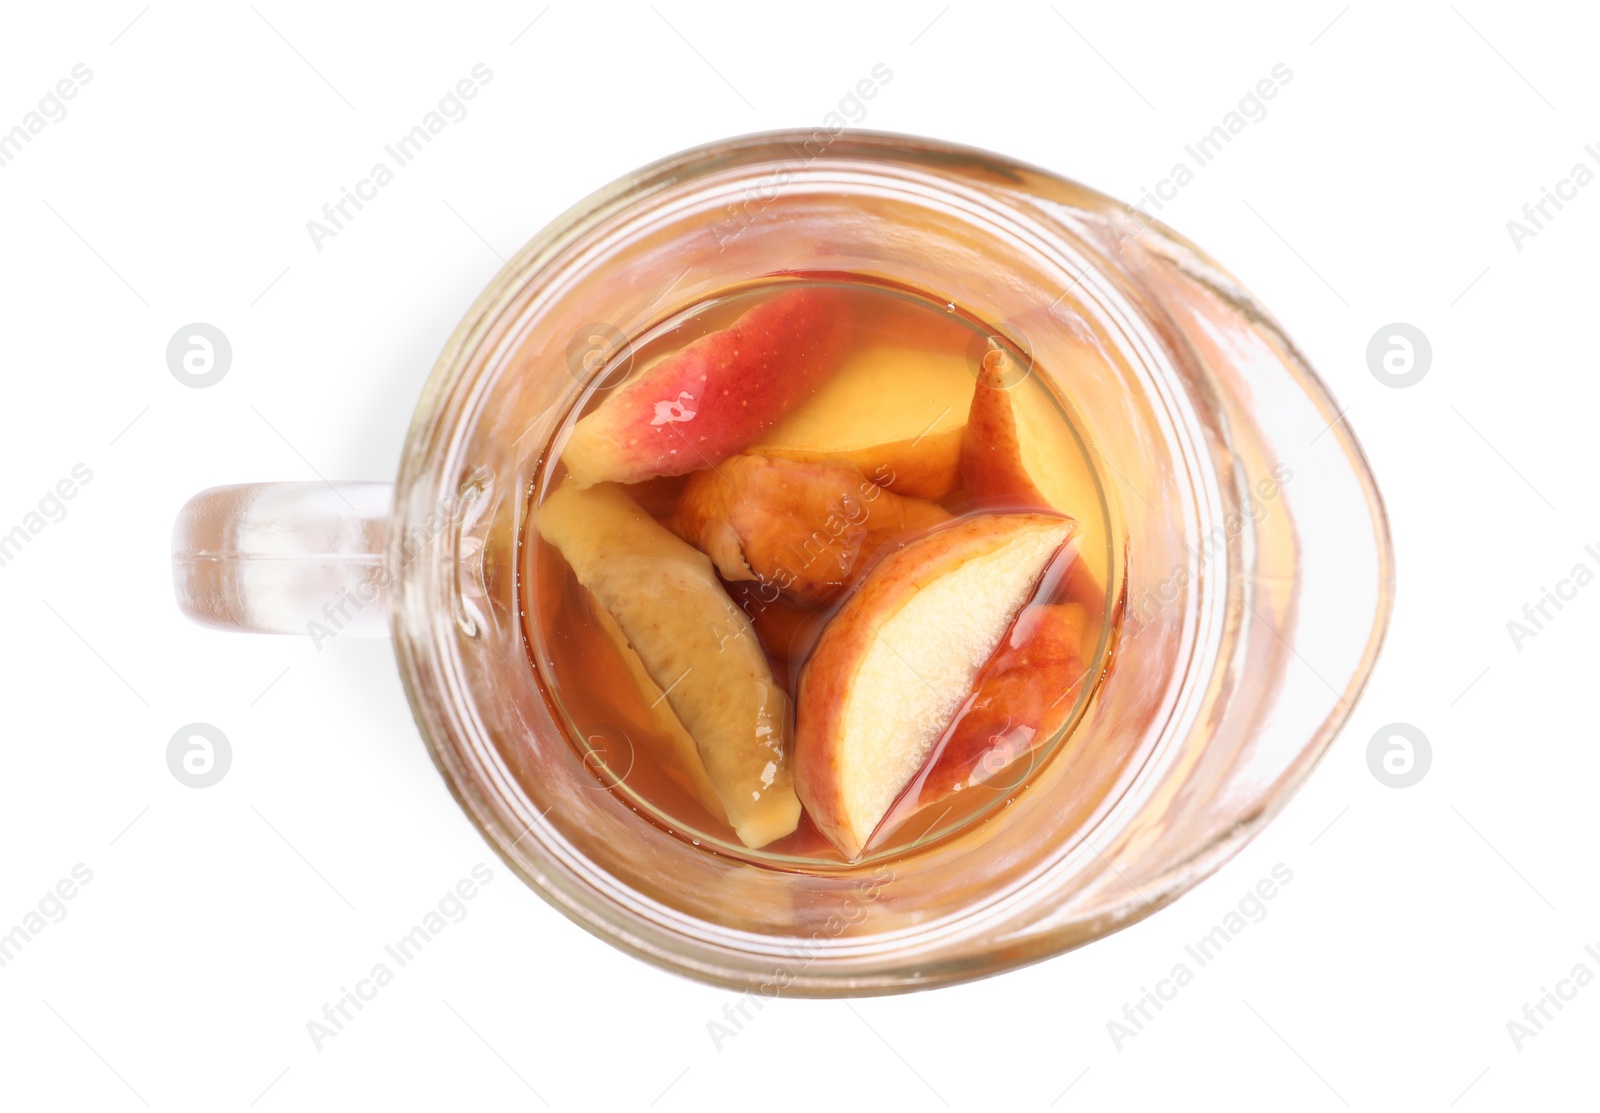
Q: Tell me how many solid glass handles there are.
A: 1